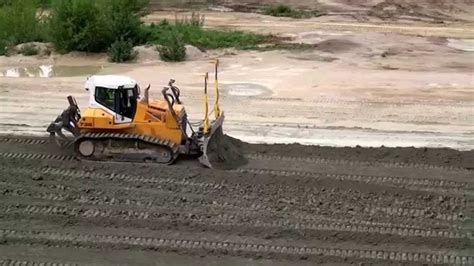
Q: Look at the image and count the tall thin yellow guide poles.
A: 2